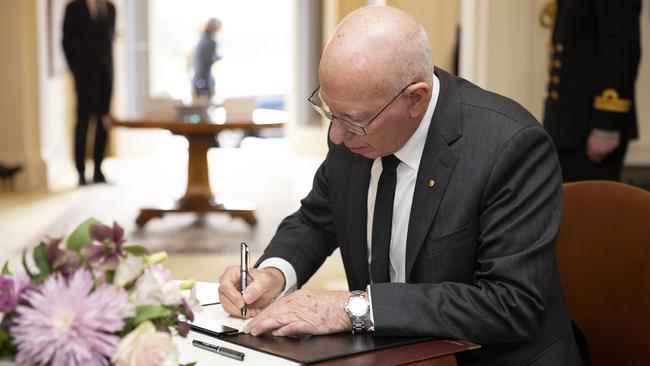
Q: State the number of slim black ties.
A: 1